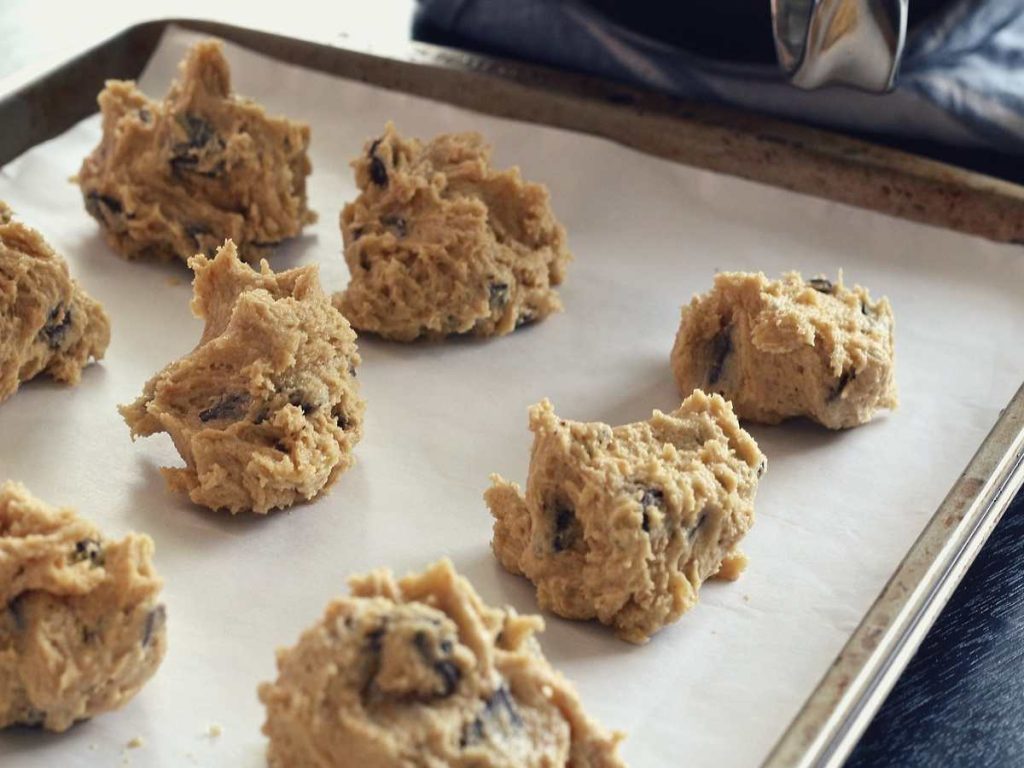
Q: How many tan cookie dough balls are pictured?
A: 8